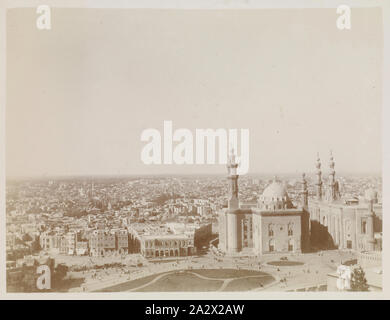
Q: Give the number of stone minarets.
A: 4